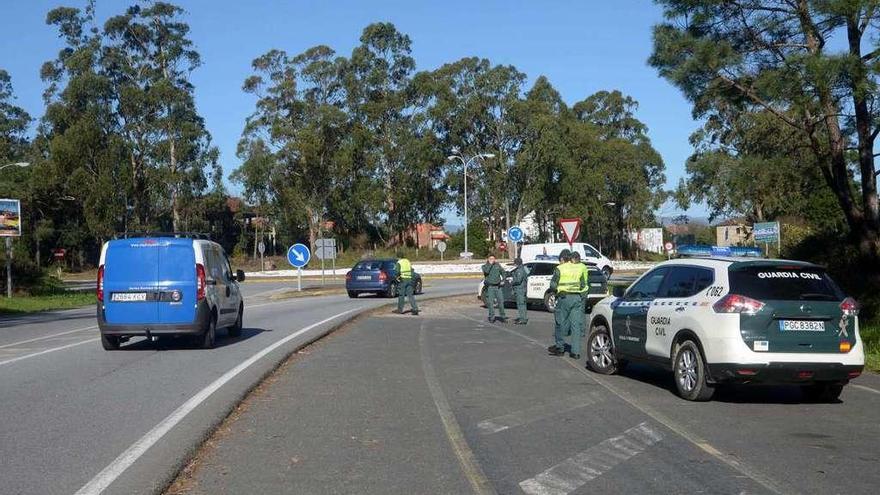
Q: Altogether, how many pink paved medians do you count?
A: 0